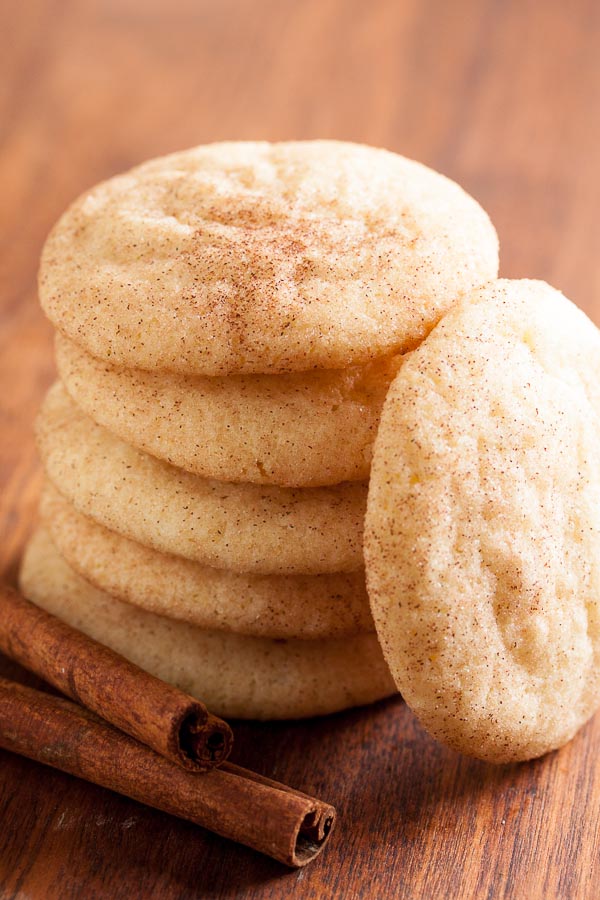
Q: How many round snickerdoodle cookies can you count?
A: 6